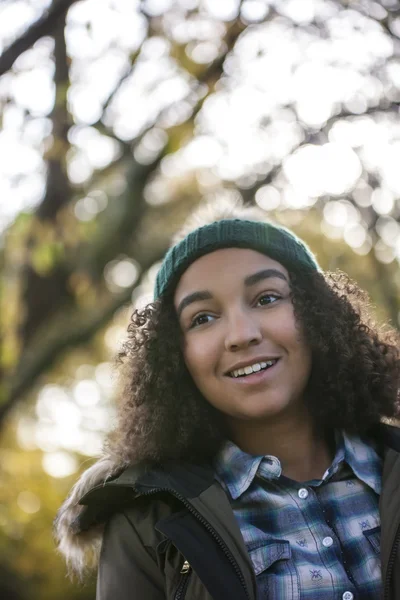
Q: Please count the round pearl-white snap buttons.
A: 3